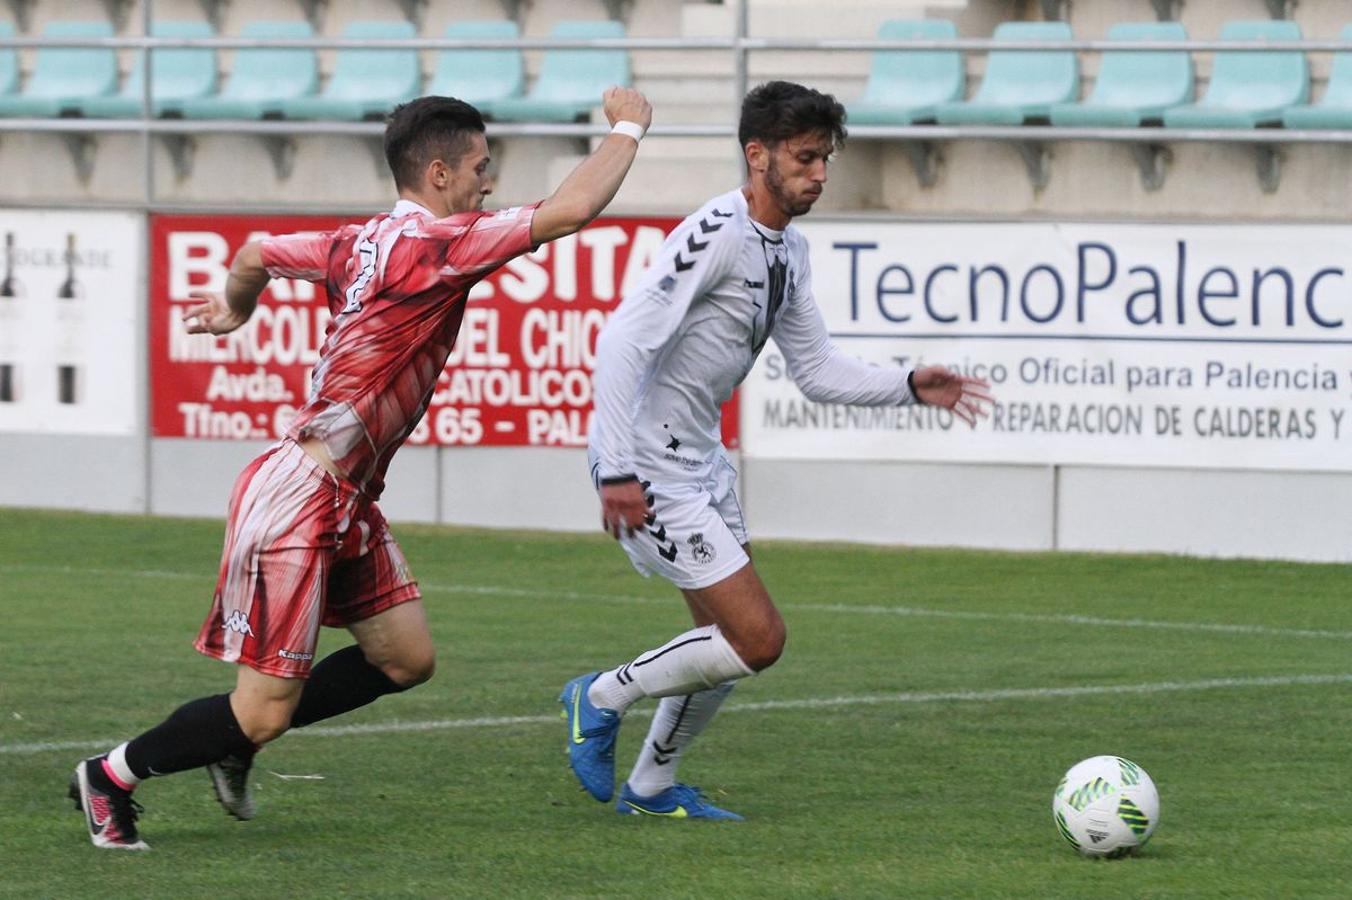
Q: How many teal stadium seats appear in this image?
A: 12